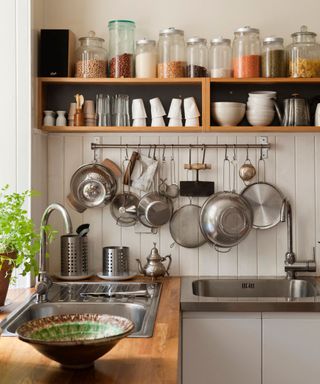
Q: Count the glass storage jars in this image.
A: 9